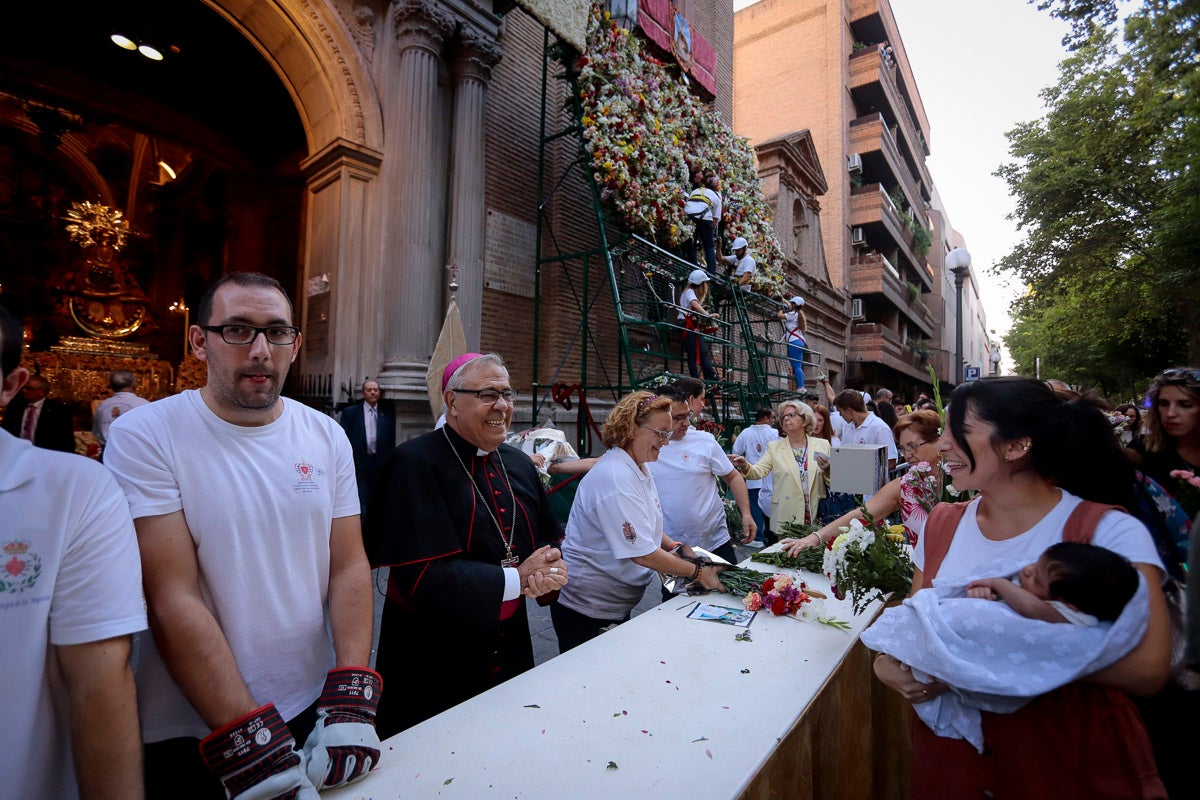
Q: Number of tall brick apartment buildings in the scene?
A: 1